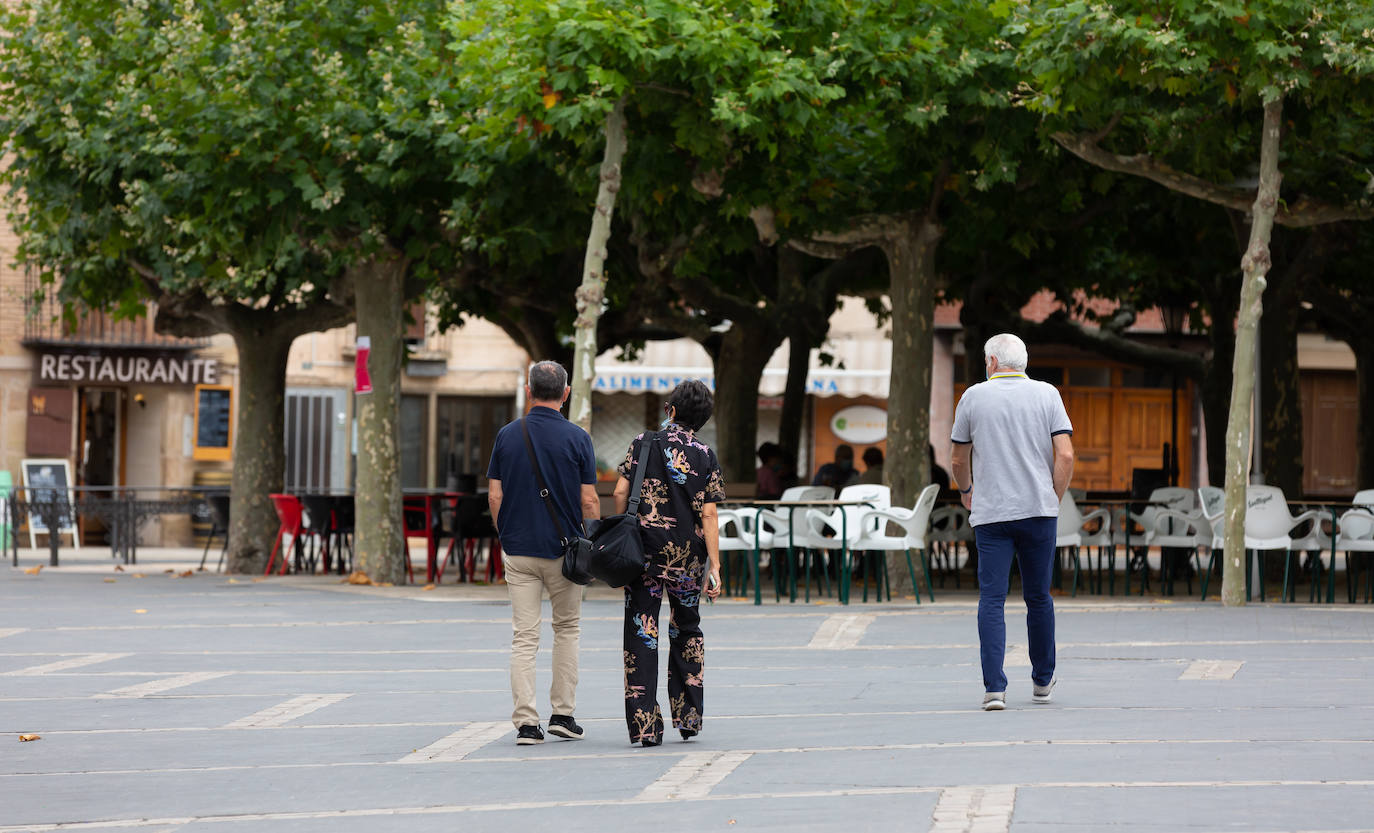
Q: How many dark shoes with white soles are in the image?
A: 2